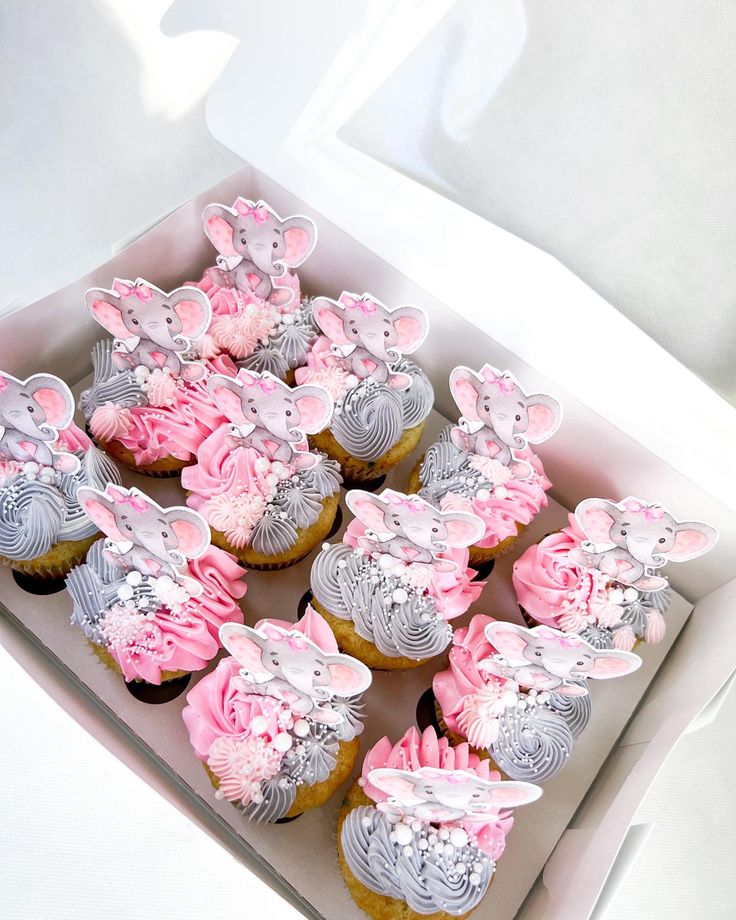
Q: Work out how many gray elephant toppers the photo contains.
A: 12